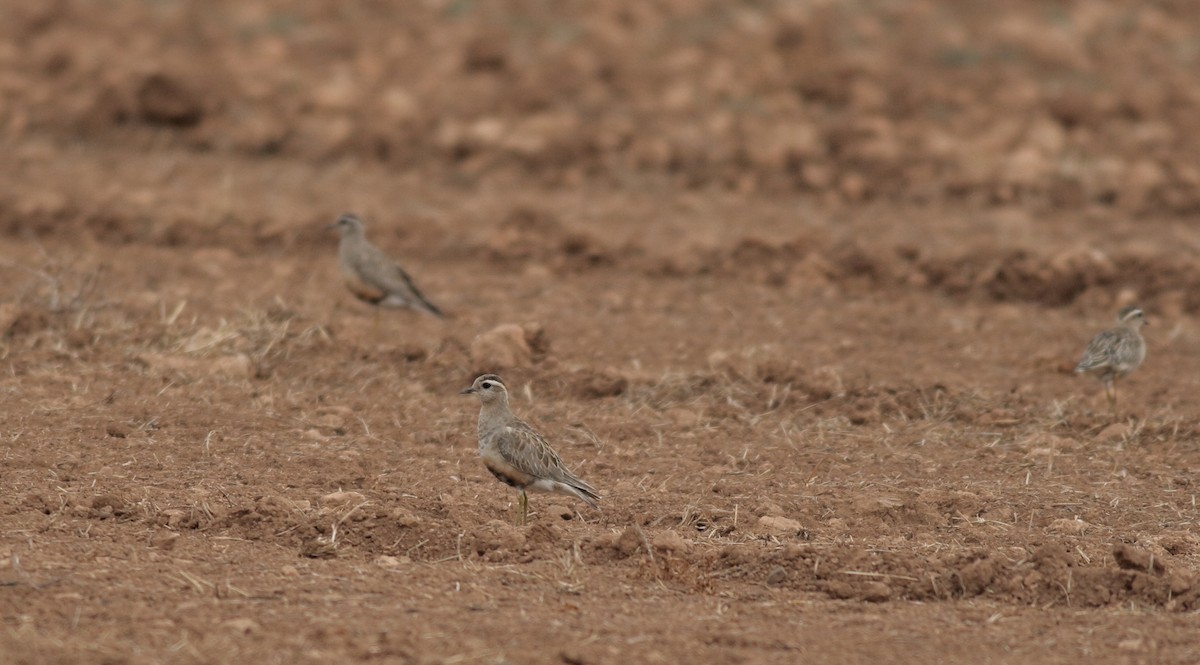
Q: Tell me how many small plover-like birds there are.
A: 3